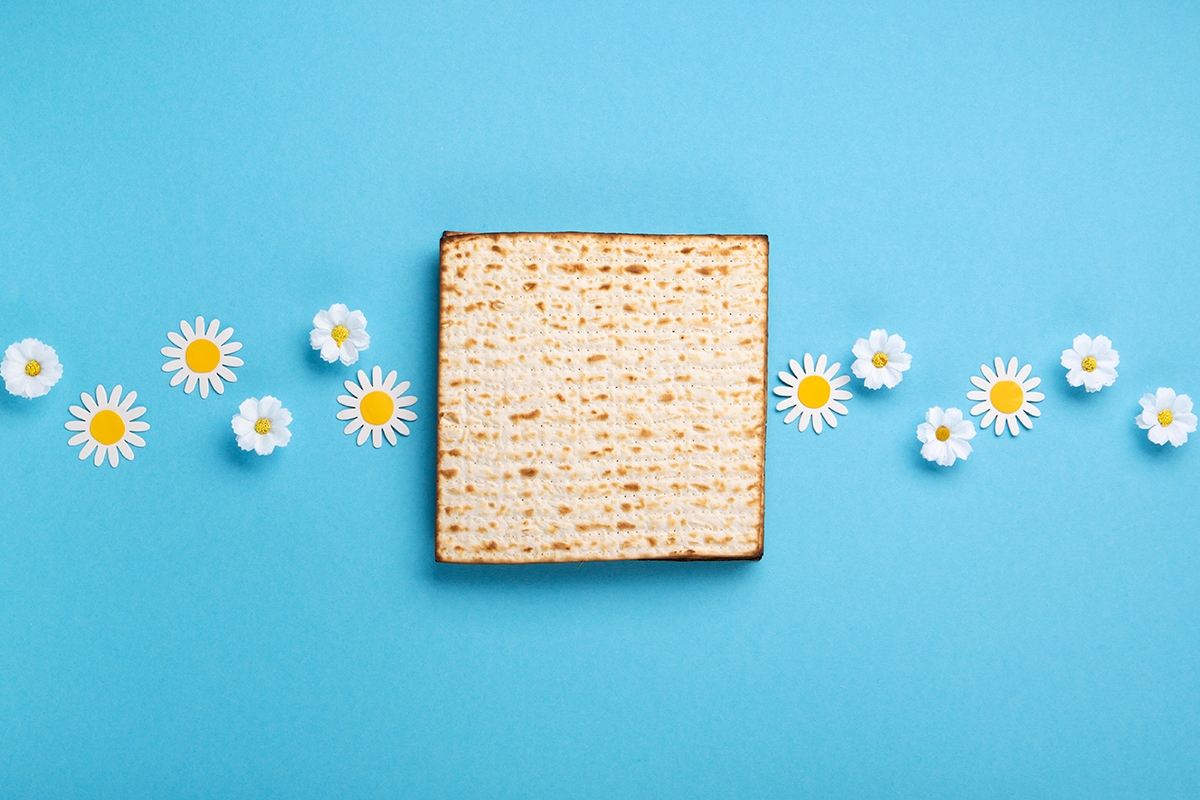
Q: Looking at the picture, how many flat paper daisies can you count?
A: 5